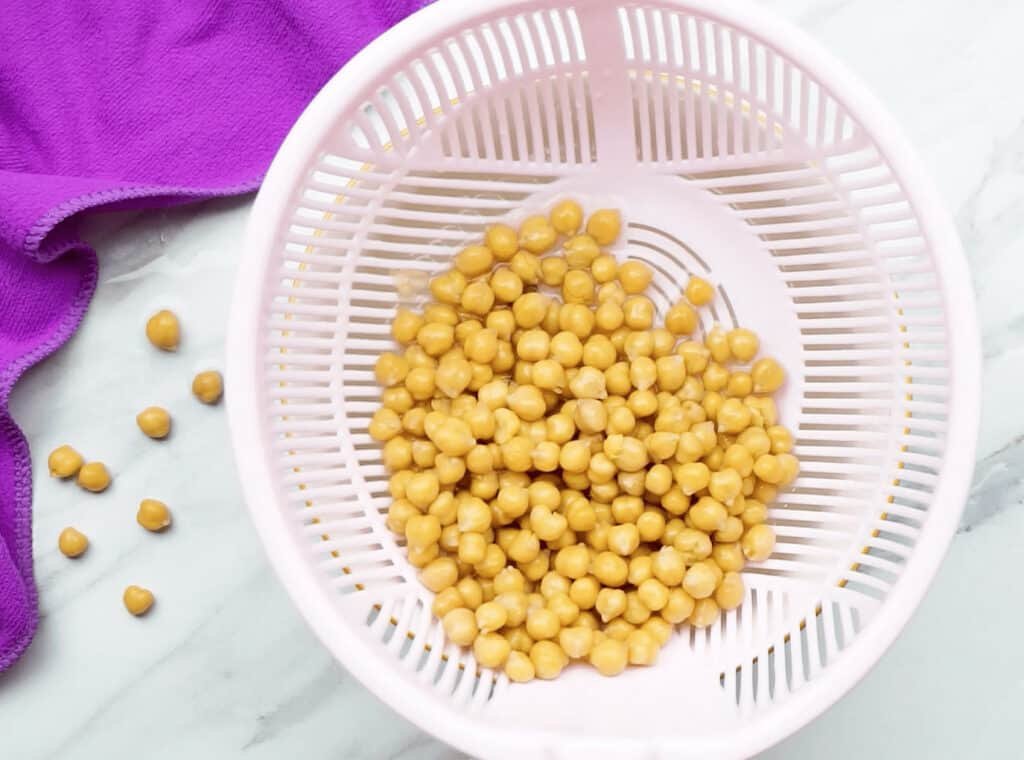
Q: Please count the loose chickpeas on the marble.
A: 8